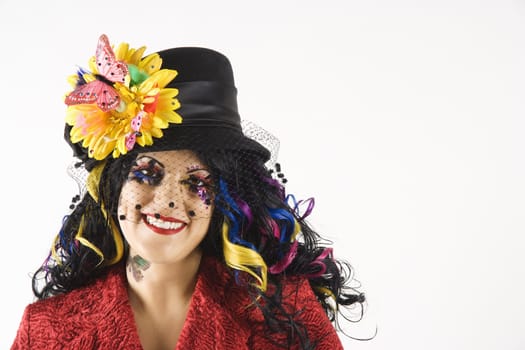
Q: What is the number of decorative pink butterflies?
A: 2